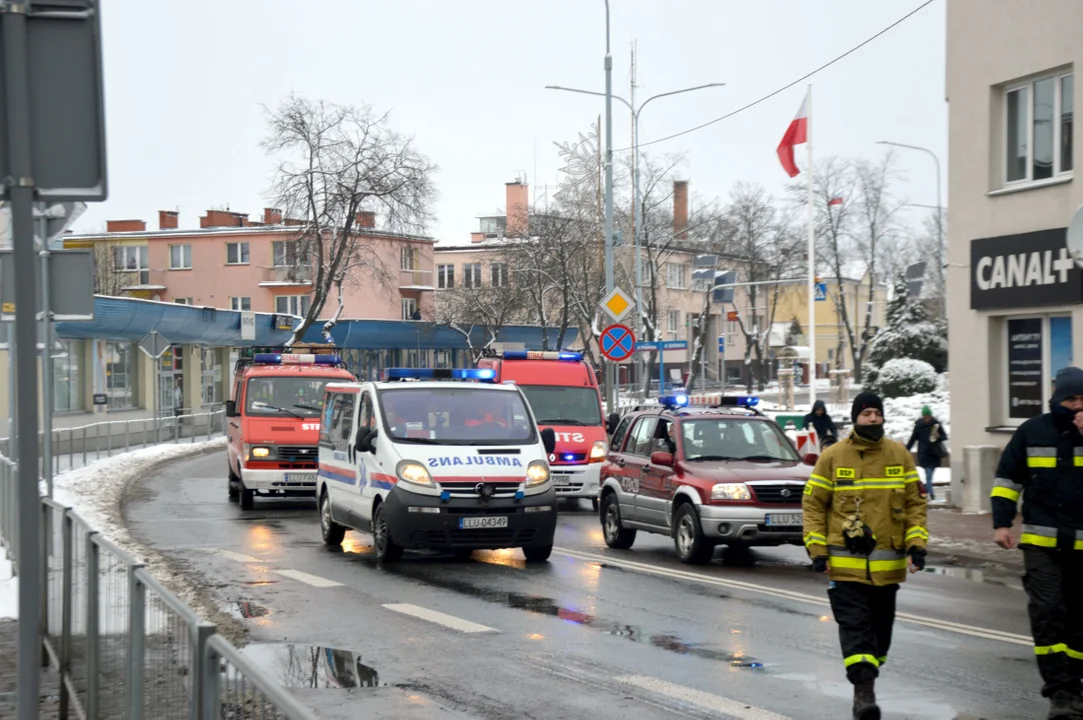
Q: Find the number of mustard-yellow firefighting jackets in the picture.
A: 1